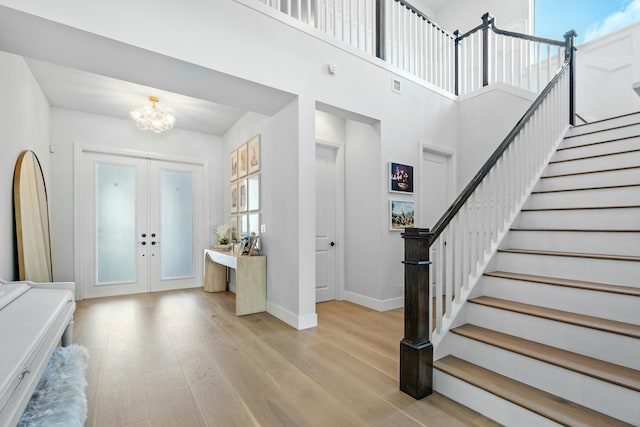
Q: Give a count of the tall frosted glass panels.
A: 2